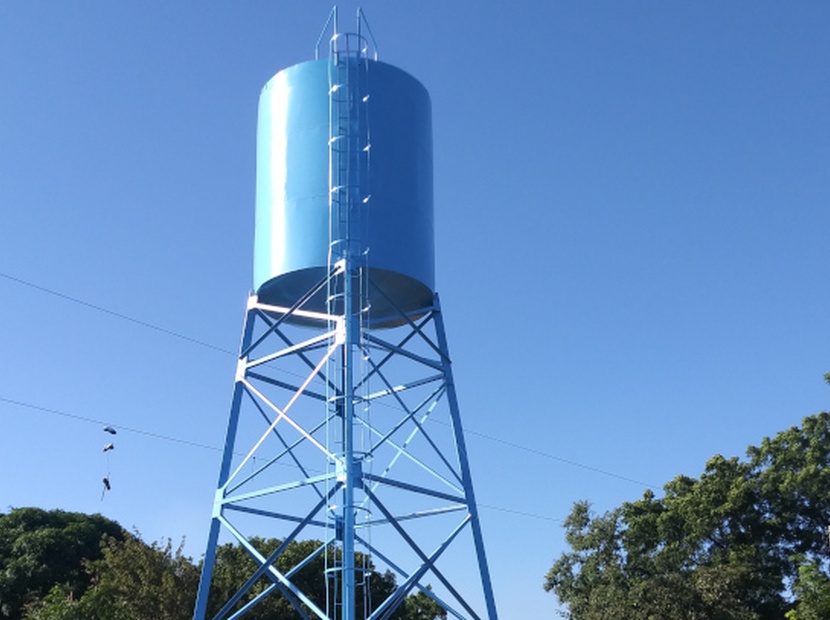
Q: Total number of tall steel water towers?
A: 1